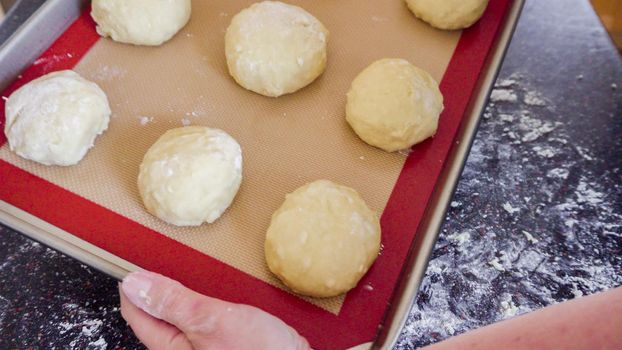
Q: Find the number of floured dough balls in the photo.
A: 7